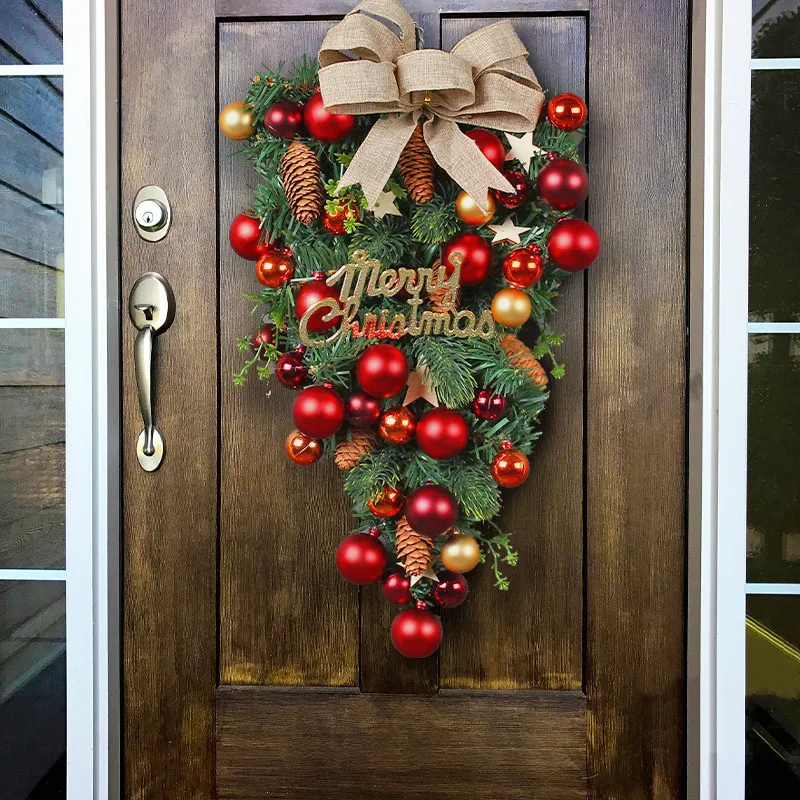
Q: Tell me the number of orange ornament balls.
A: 8